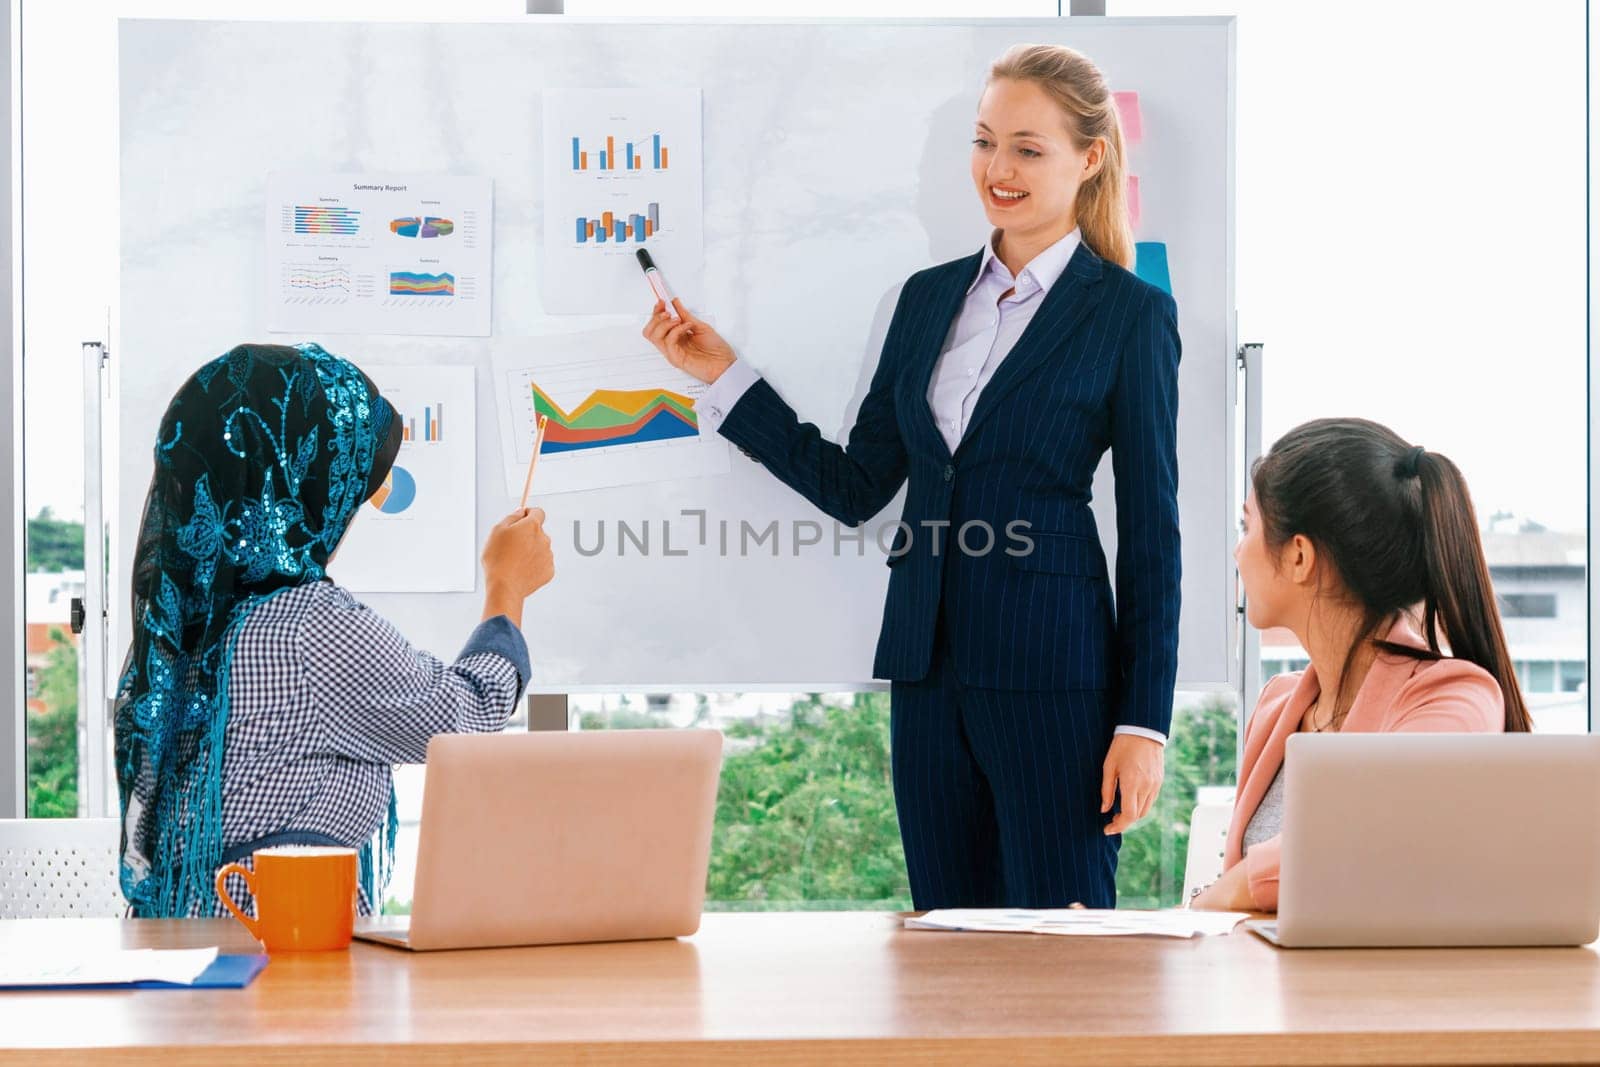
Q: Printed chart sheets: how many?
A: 4